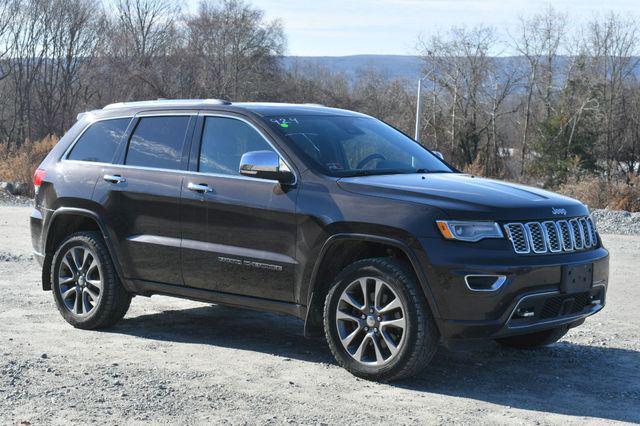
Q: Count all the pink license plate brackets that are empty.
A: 0